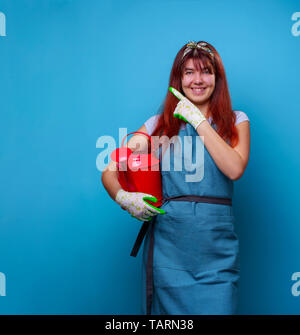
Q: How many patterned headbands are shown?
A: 1